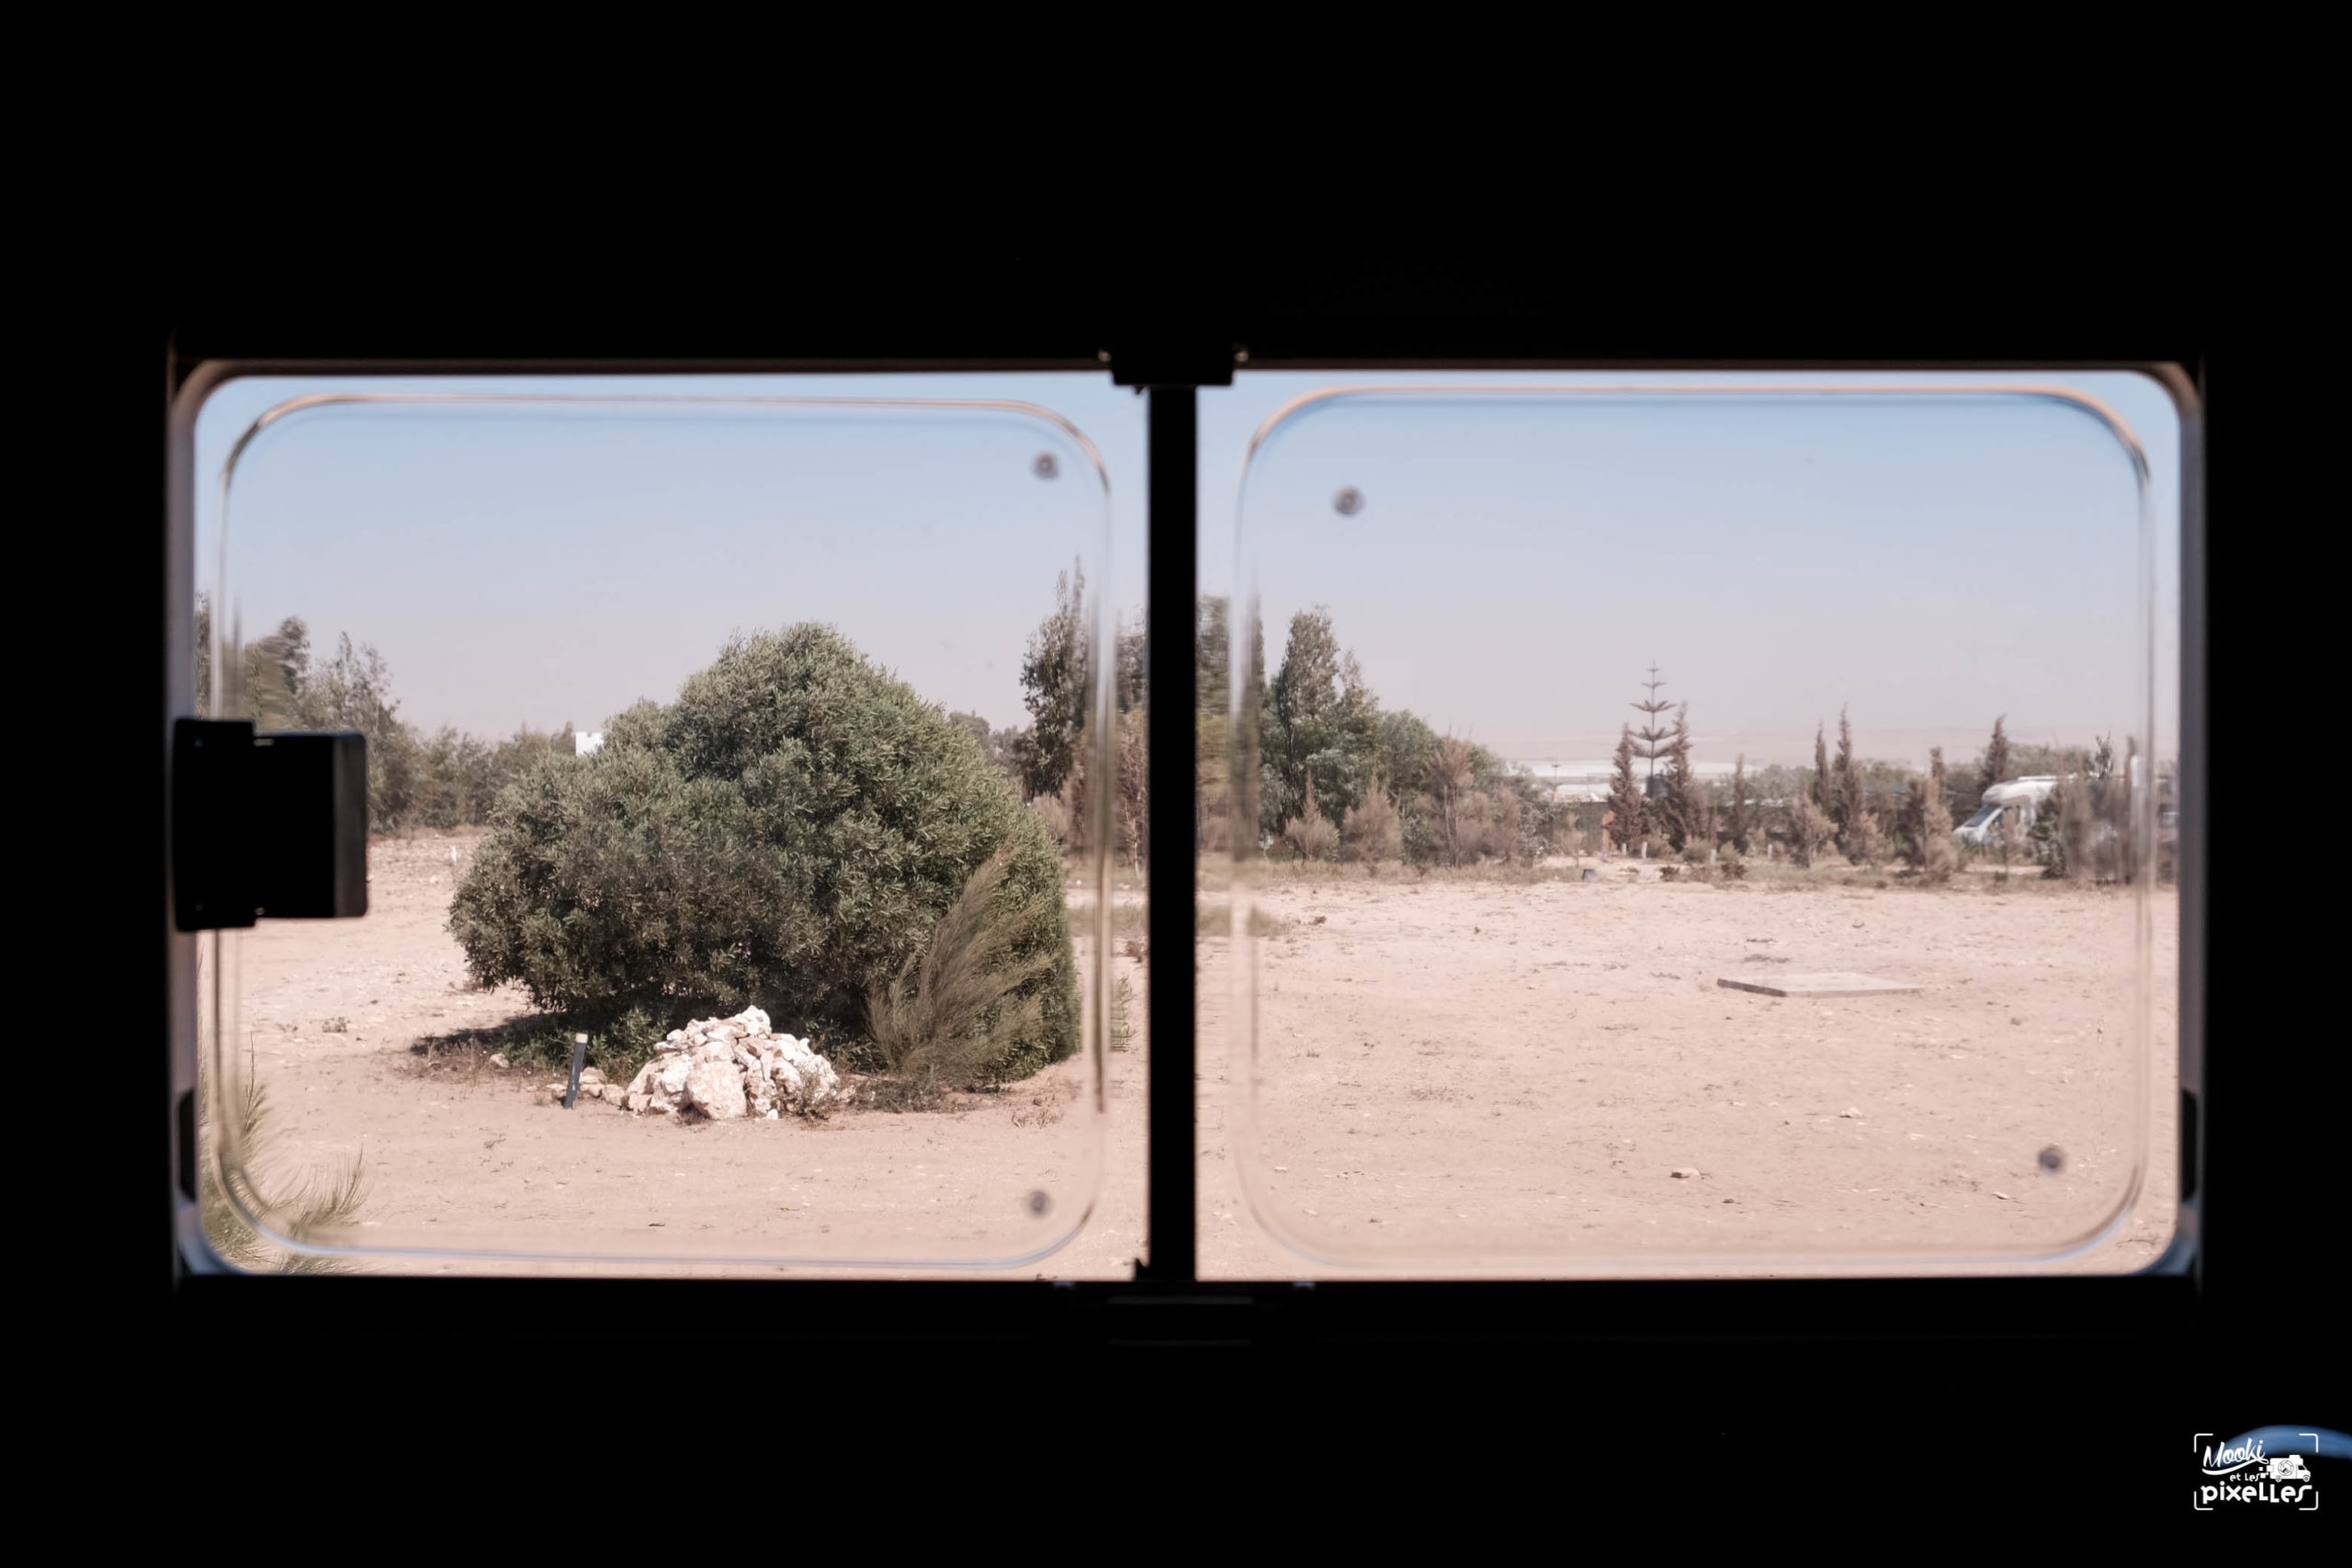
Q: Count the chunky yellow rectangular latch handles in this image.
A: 0